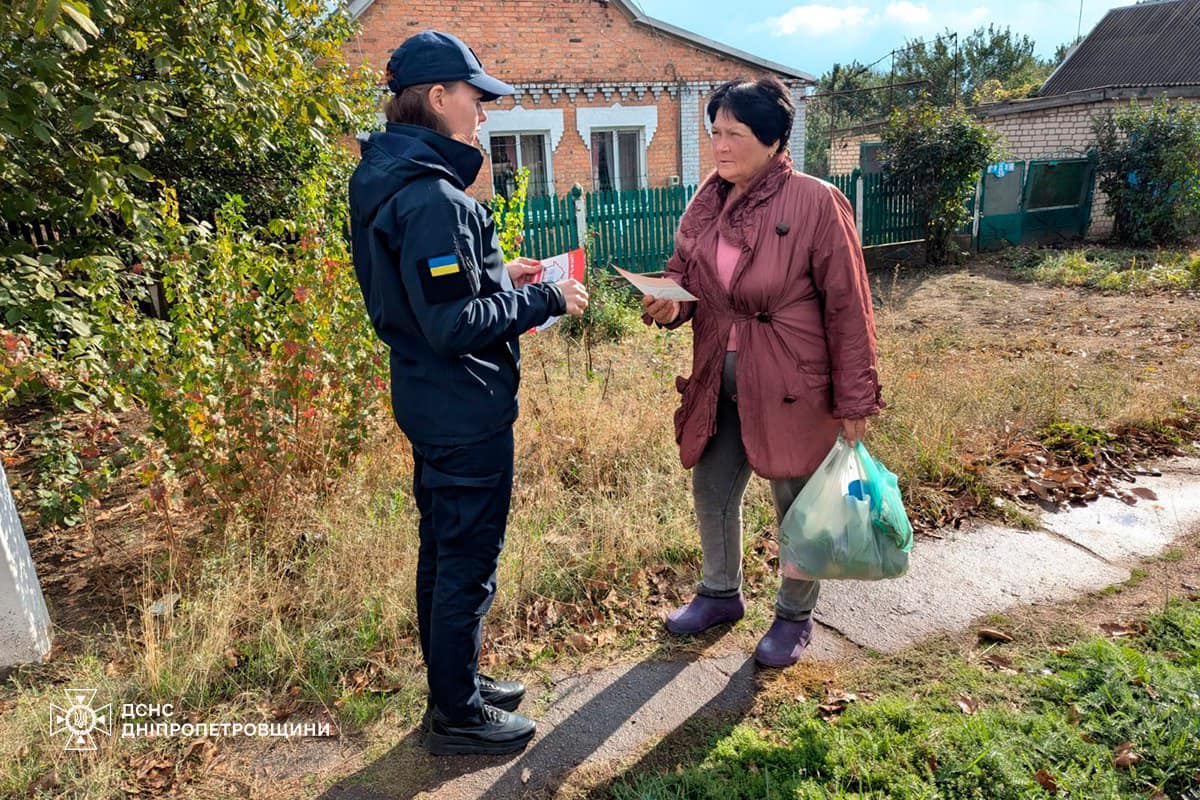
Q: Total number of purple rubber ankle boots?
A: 2